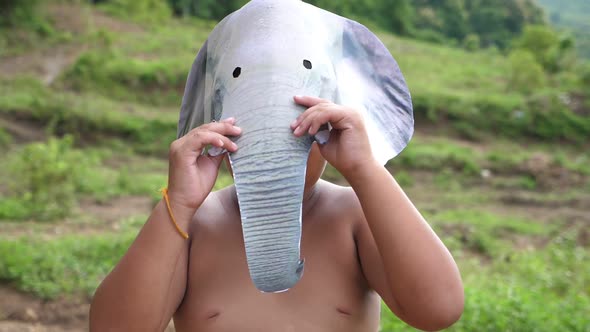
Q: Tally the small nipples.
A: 2